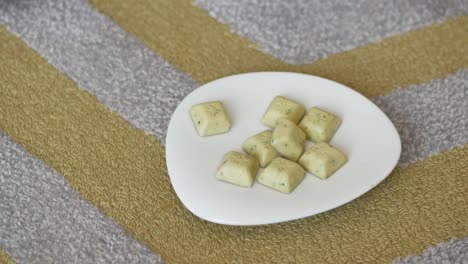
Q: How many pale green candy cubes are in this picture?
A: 8